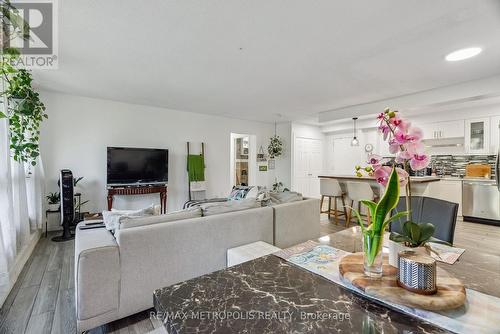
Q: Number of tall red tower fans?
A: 0